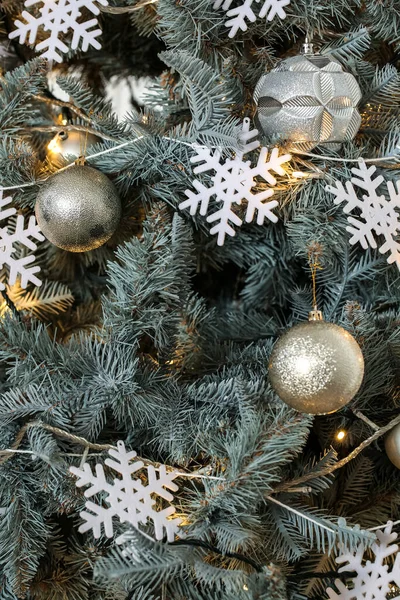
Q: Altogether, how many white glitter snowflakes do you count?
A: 7